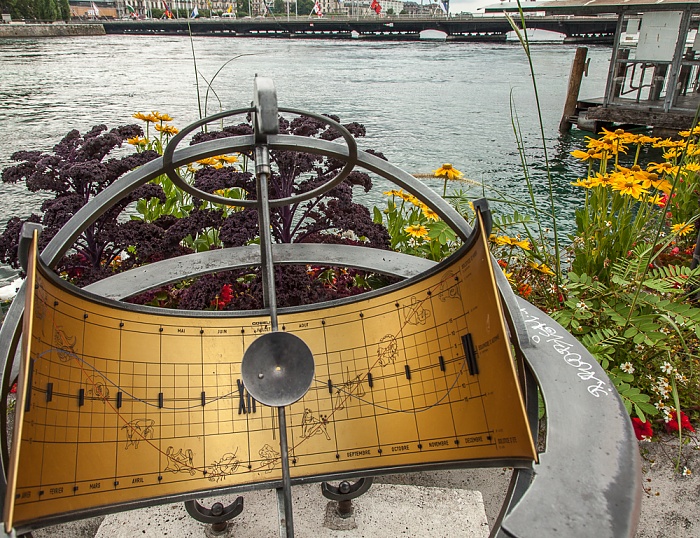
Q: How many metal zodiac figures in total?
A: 12